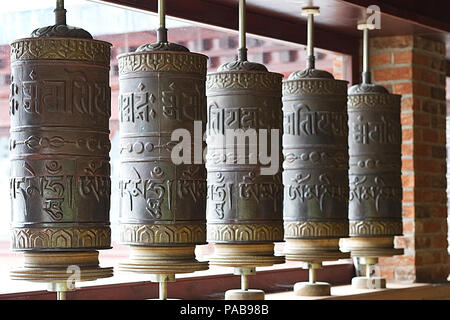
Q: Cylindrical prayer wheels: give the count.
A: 5